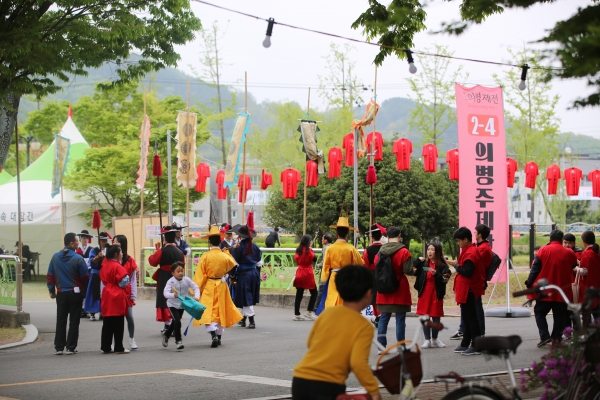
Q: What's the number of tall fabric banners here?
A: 7